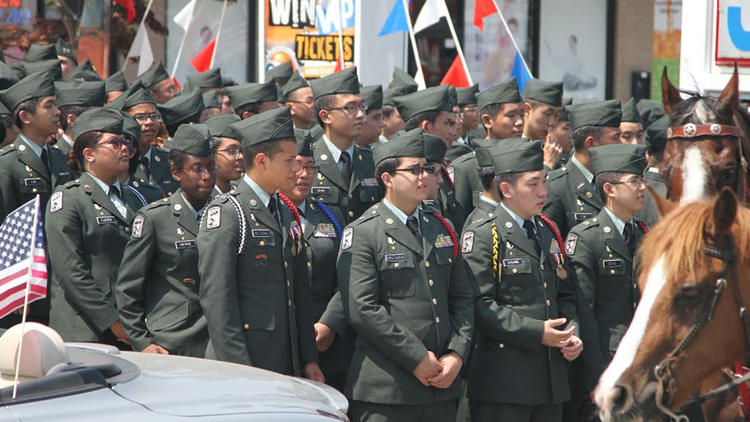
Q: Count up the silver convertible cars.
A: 1